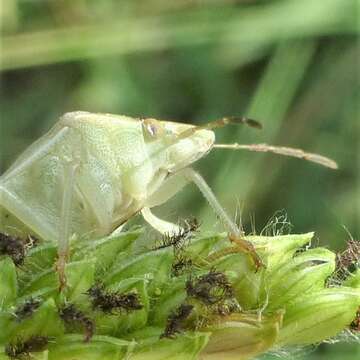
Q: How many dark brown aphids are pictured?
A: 0